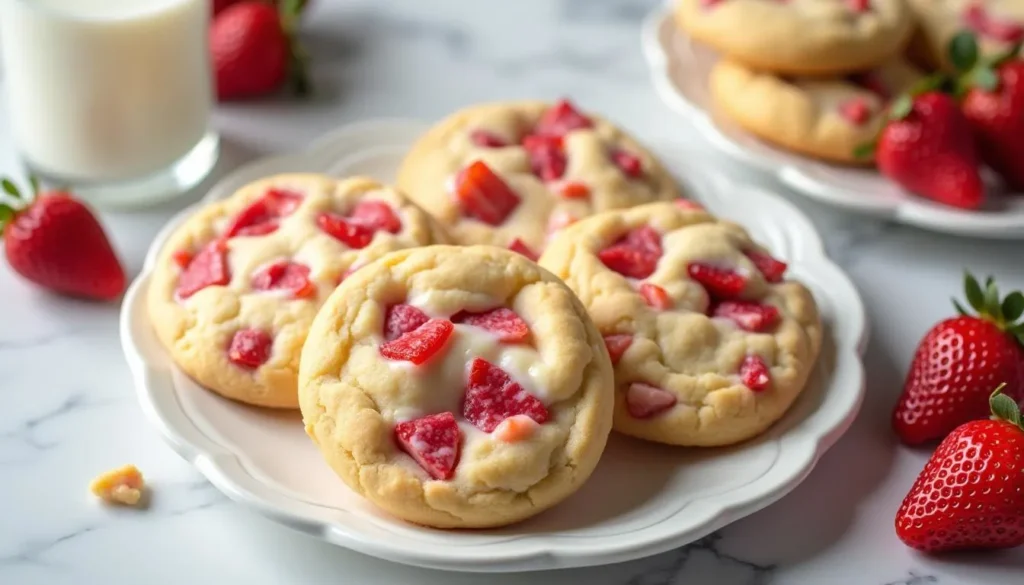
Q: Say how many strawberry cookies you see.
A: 7